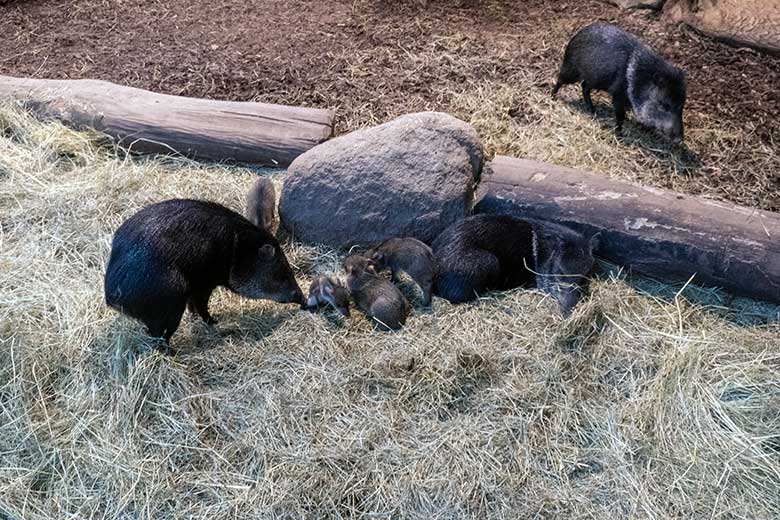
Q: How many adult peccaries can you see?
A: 3